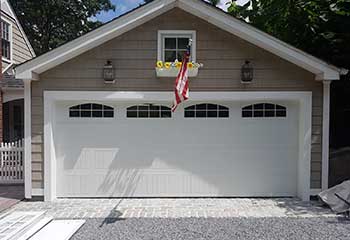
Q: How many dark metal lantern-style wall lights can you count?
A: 2